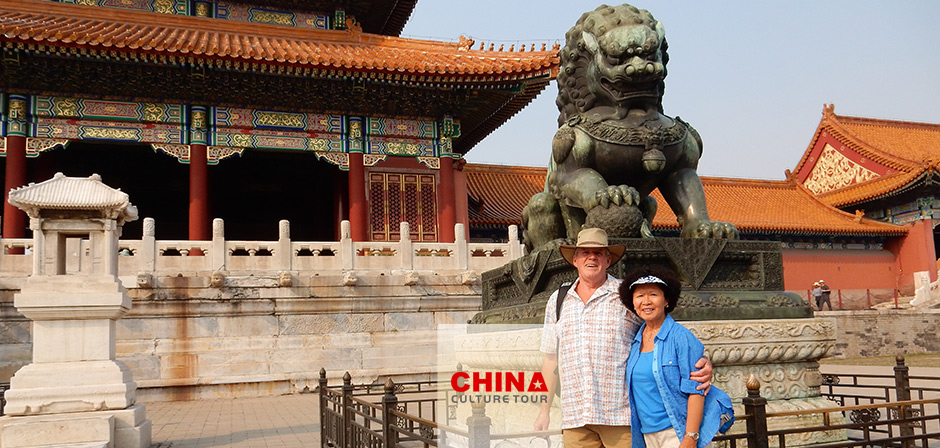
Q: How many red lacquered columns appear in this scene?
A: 4